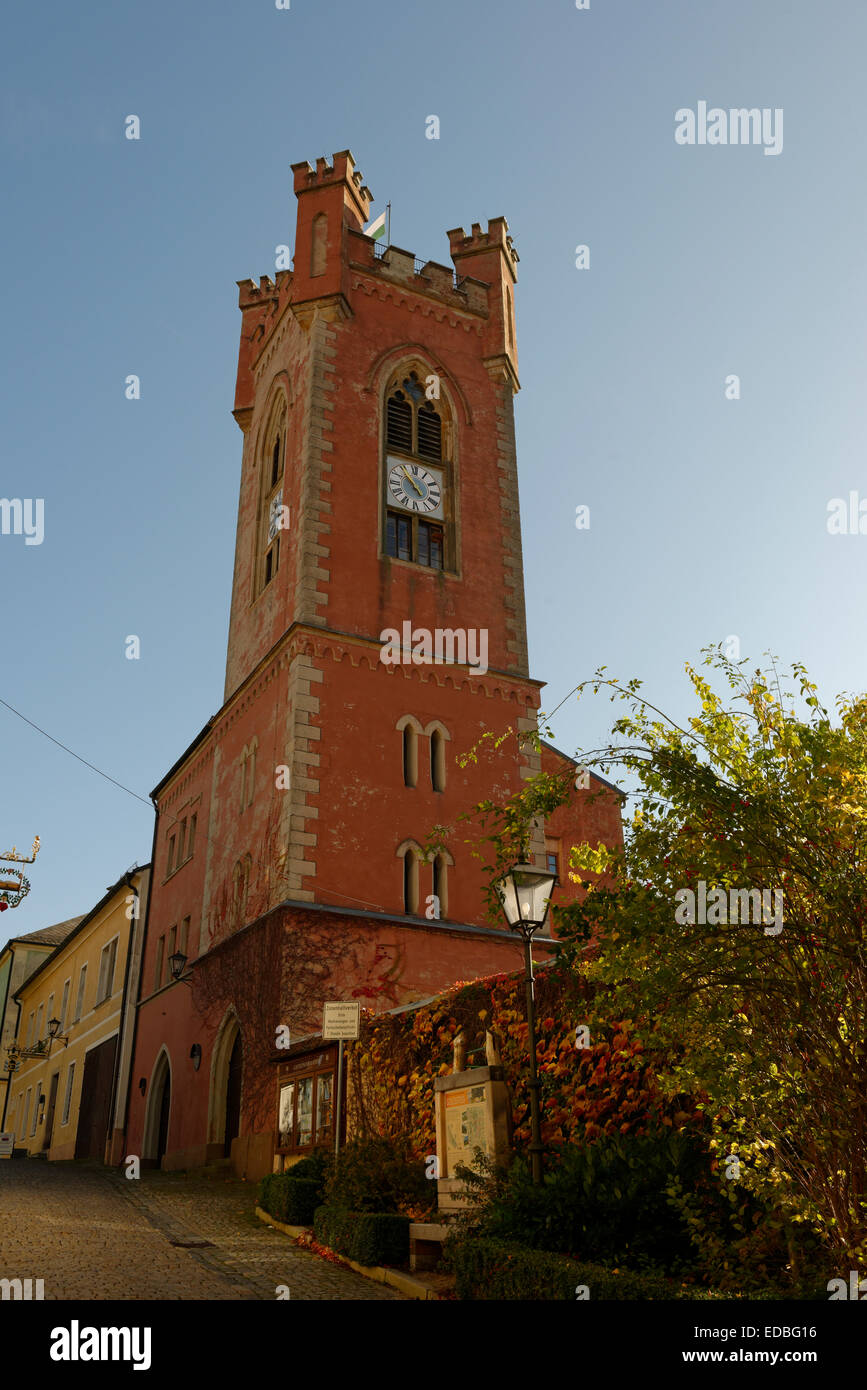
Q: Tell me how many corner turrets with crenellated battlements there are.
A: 3